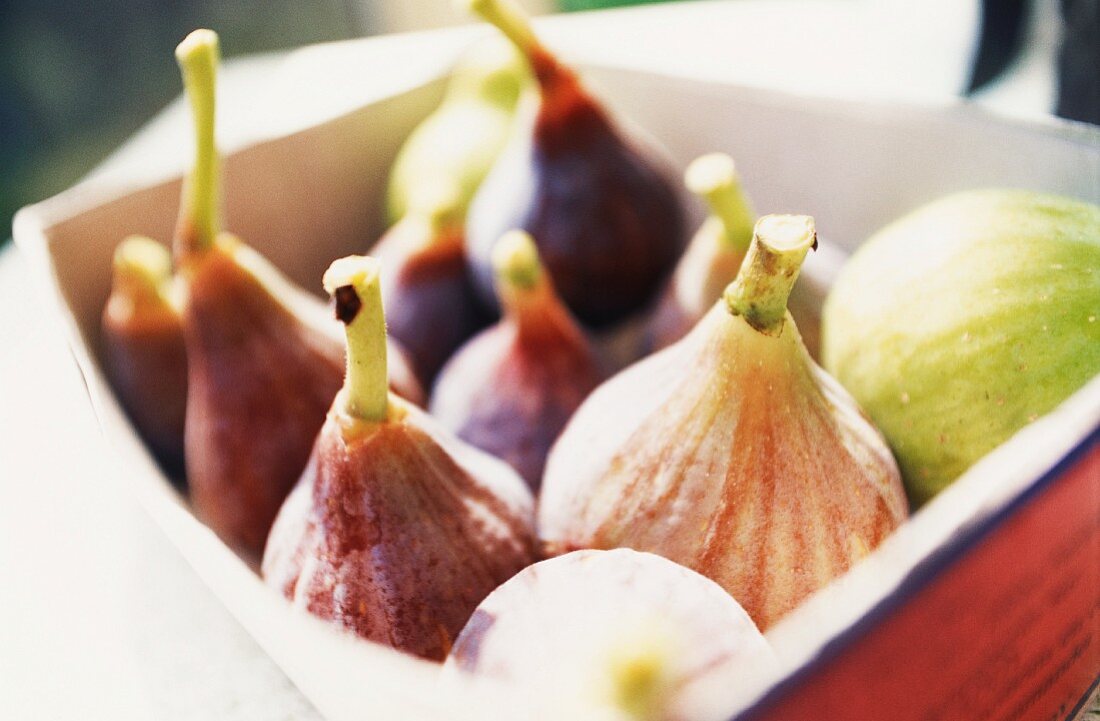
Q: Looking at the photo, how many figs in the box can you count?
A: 11